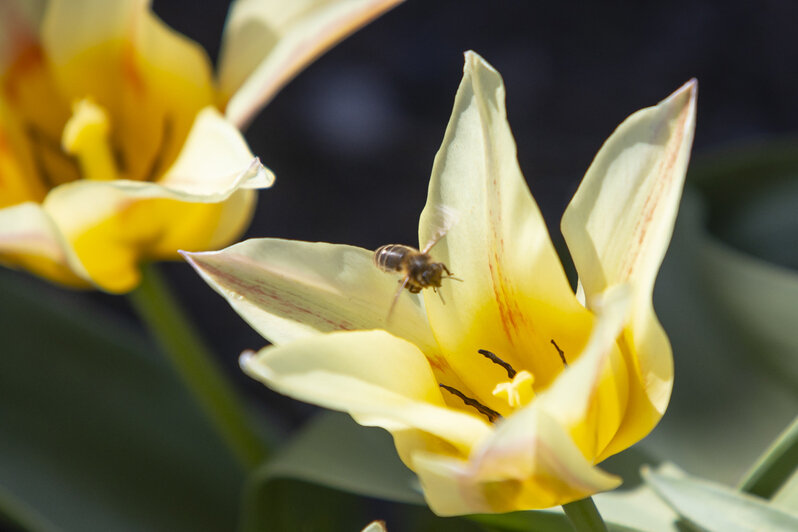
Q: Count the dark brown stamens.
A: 3